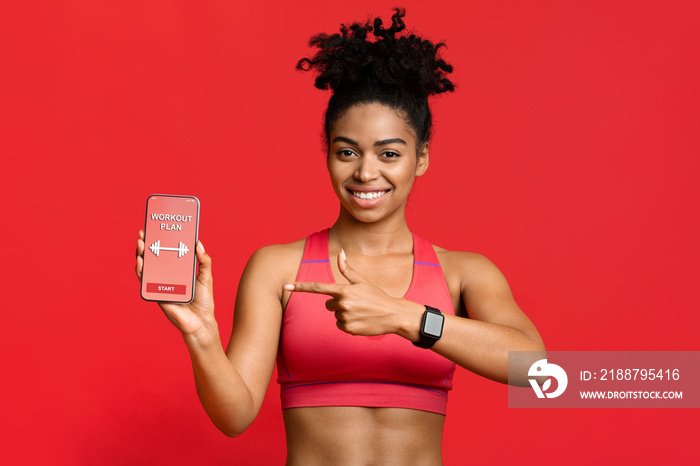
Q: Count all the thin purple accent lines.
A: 5